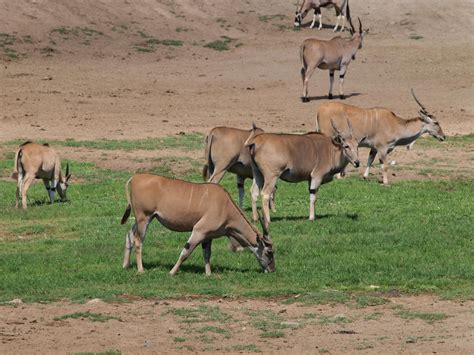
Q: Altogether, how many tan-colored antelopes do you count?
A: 6